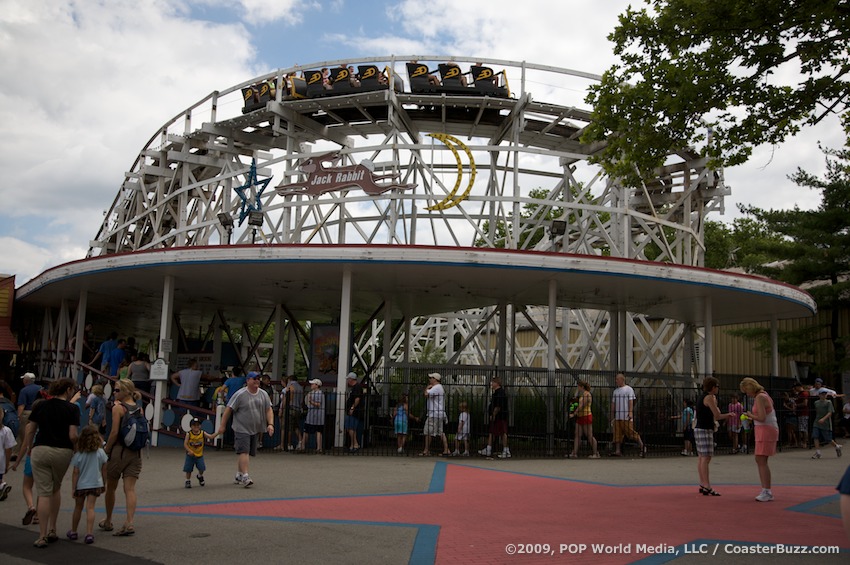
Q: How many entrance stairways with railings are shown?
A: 1